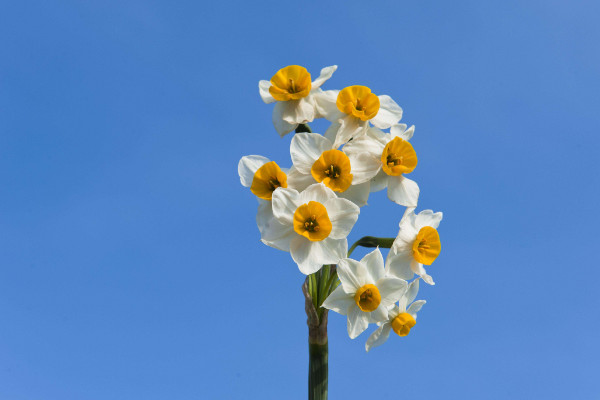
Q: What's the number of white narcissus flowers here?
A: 9